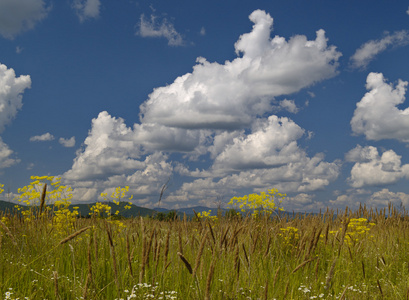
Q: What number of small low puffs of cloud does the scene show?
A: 2